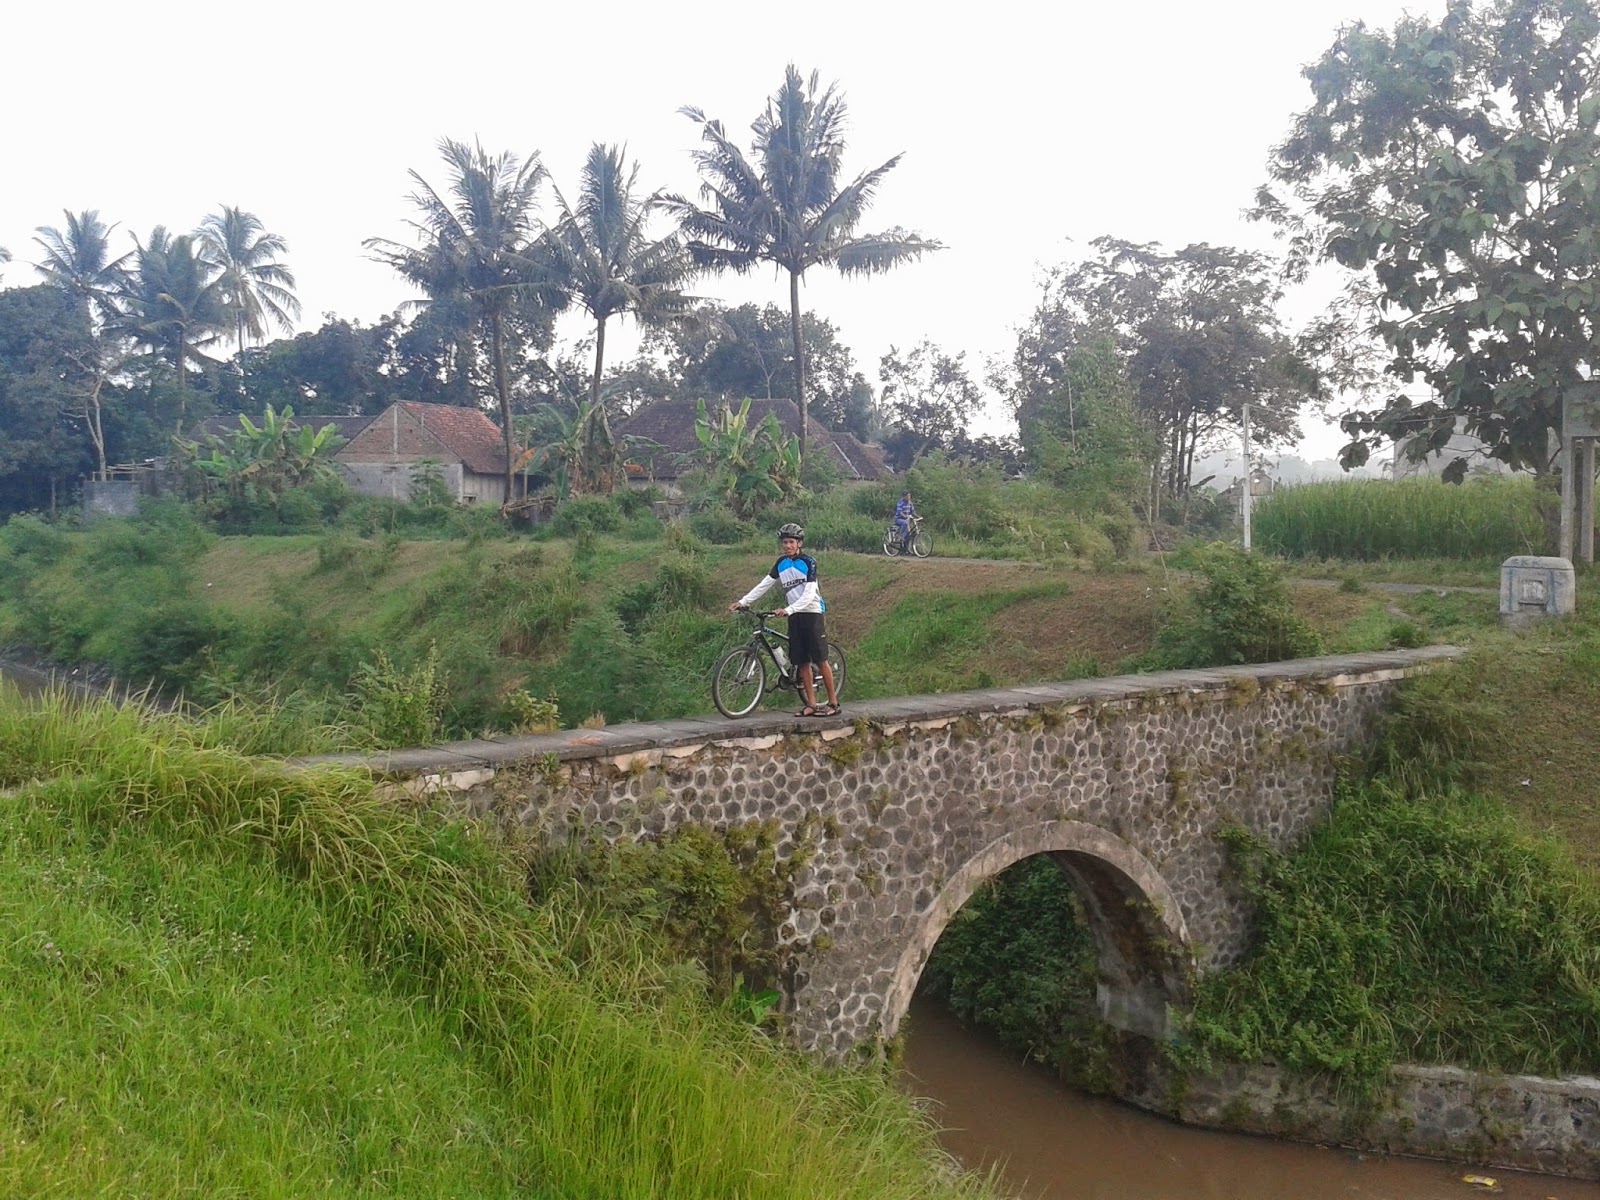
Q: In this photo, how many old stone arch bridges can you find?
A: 1